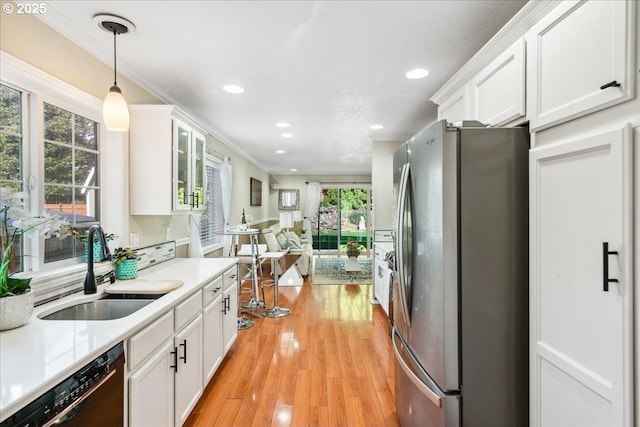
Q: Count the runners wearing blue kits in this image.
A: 0